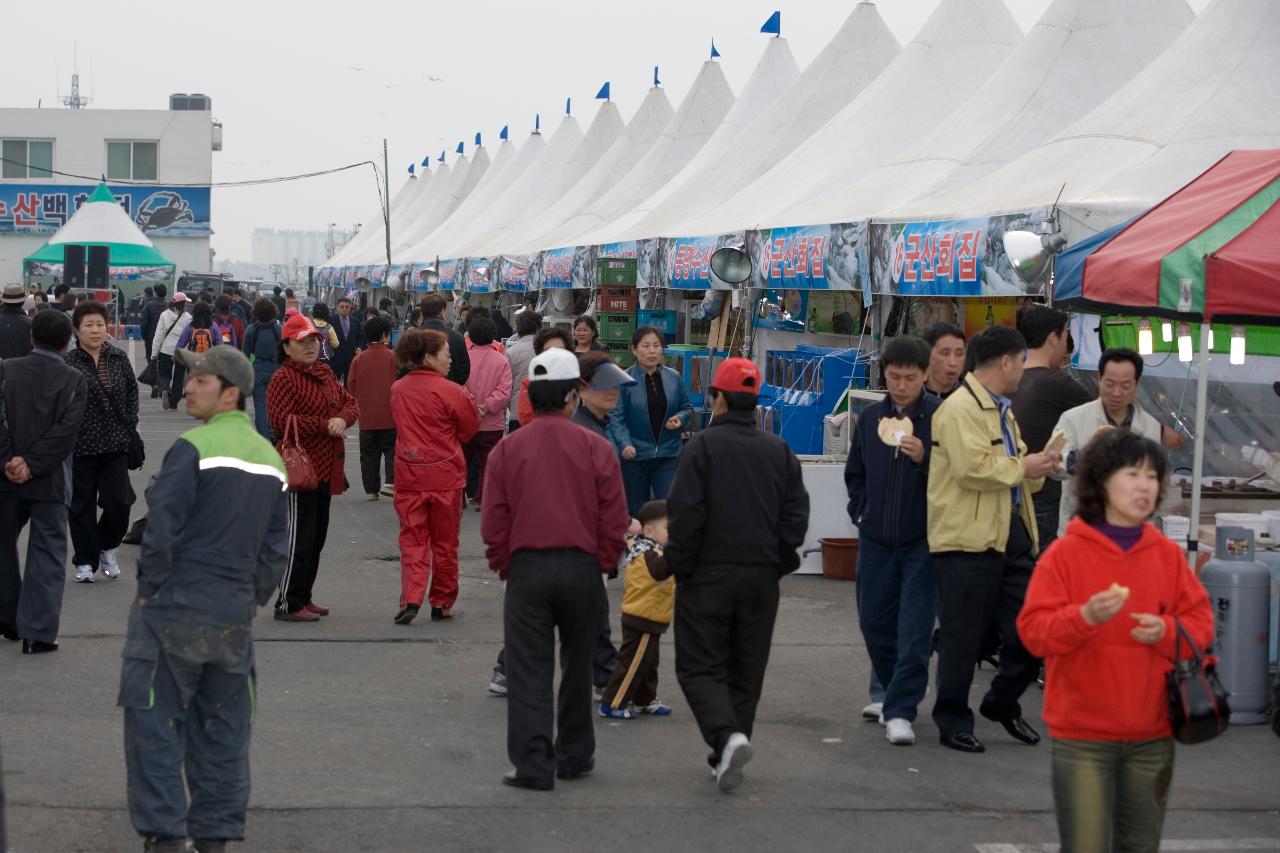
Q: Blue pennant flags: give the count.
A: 12